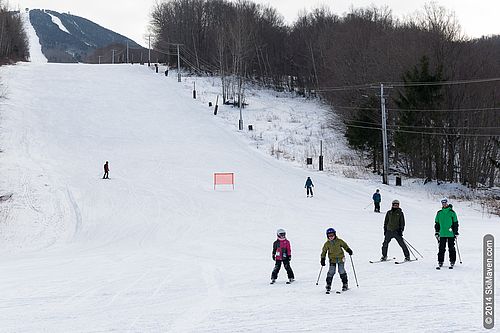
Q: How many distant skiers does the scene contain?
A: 3